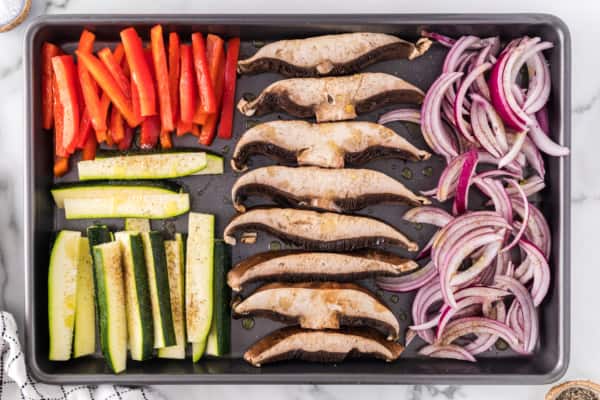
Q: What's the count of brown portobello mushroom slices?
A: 8